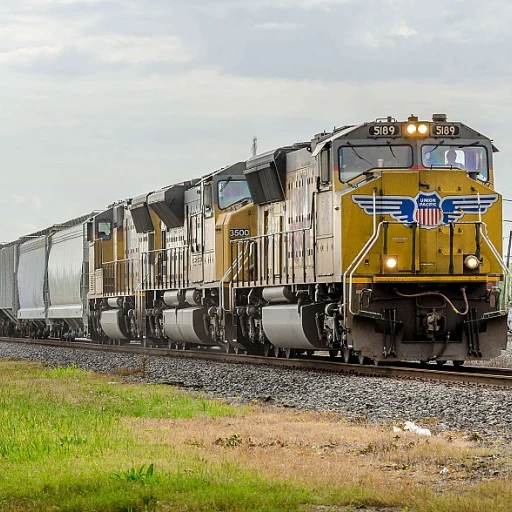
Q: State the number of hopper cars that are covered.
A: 3